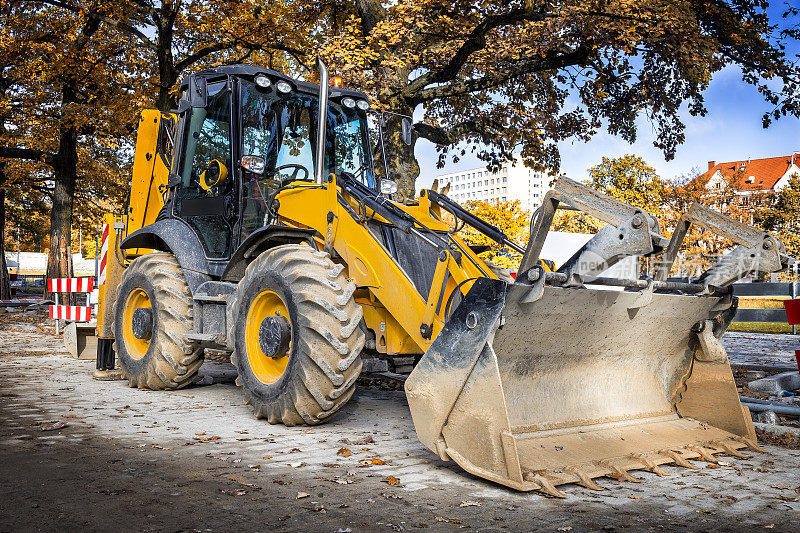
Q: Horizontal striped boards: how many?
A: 2